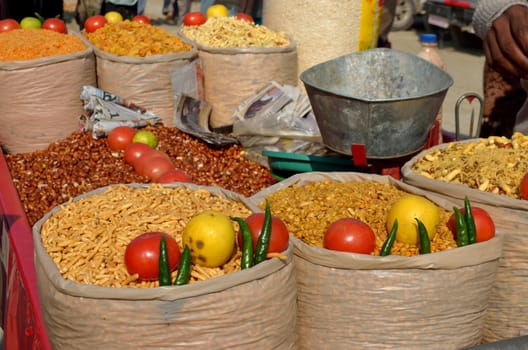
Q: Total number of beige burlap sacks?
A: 6